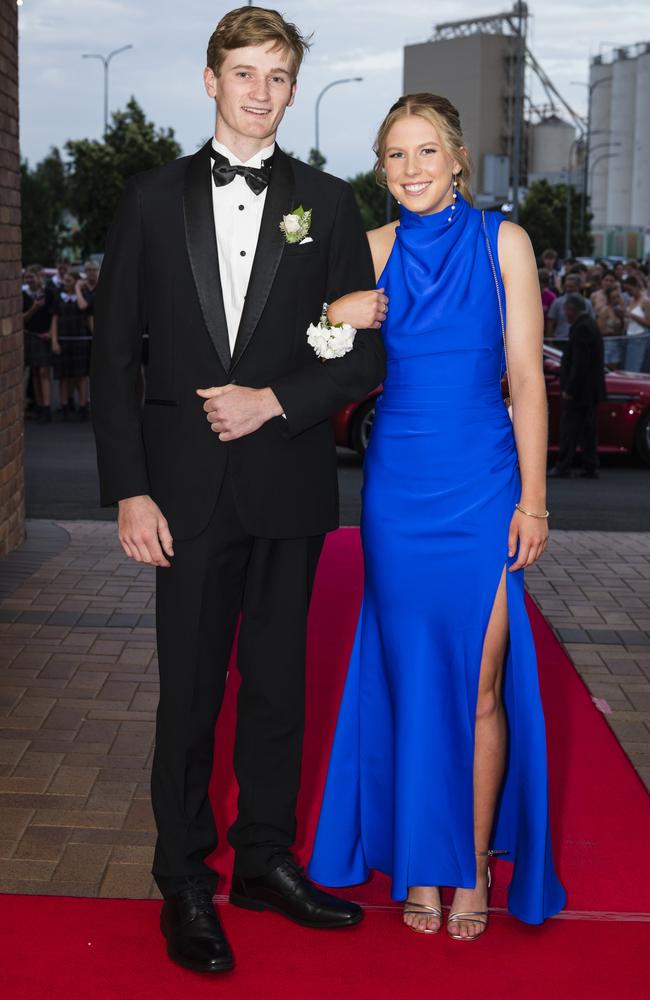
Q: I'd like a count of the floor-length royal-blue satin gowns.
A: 1